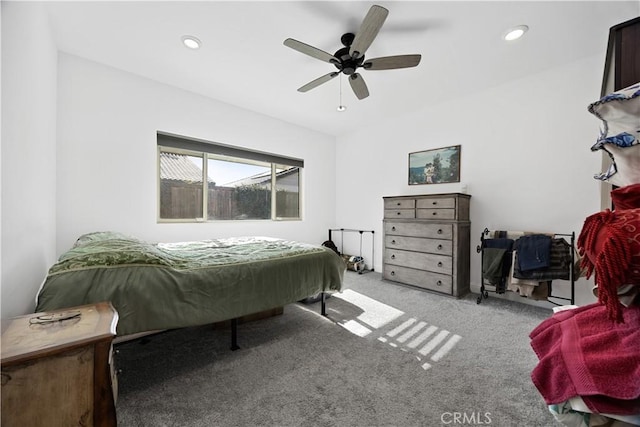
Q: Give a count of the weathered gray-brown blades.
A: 5